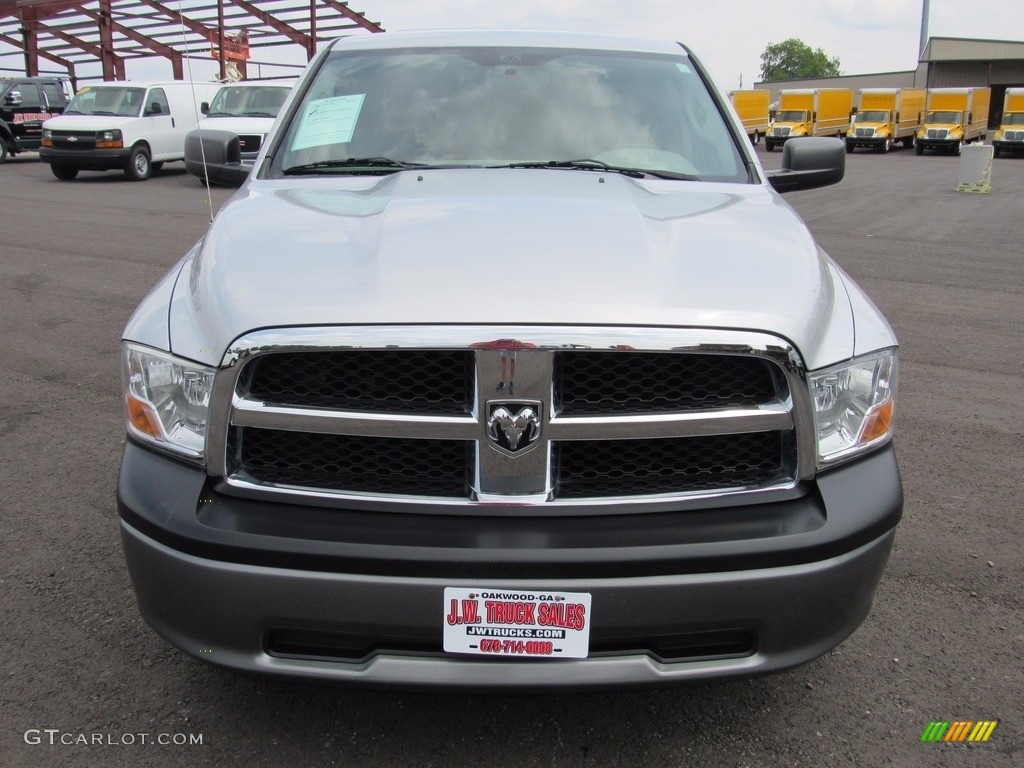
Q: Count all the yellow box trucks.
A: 5